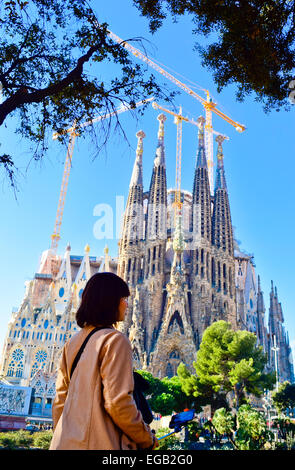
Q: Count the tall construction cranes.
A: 3